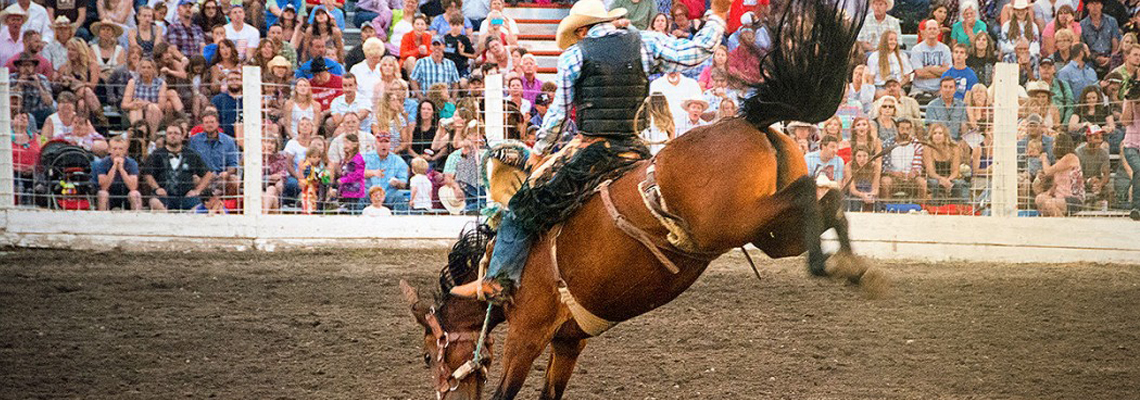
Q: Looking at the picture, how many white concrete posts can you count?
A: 4